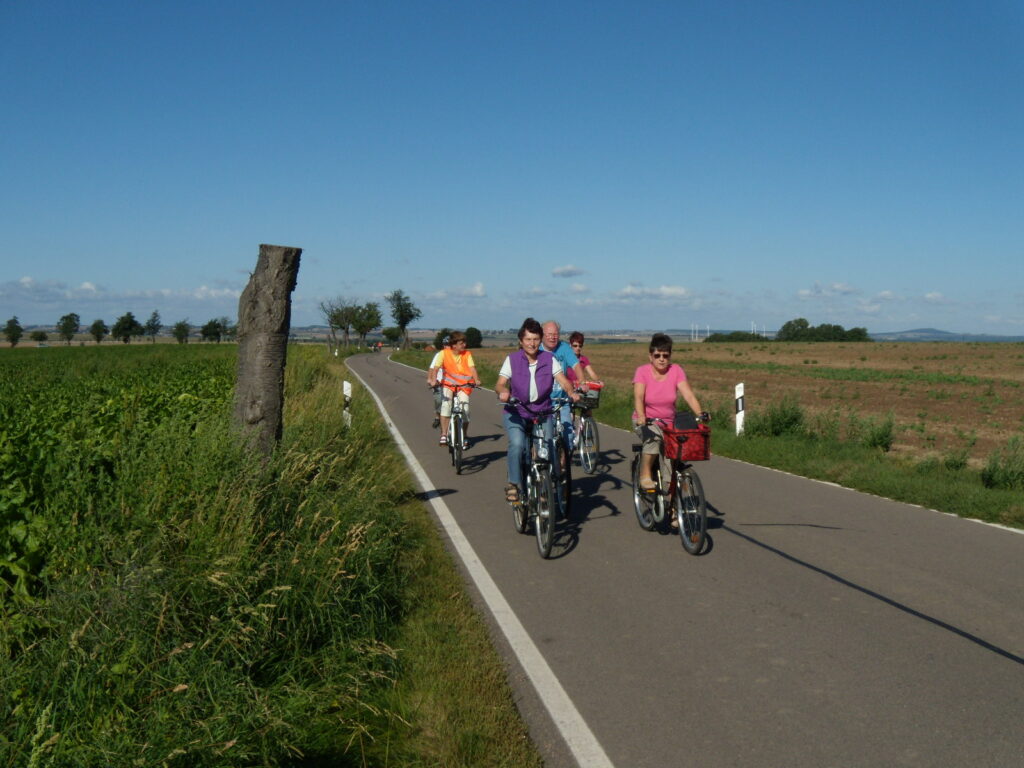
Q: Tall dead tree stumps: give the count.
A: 1